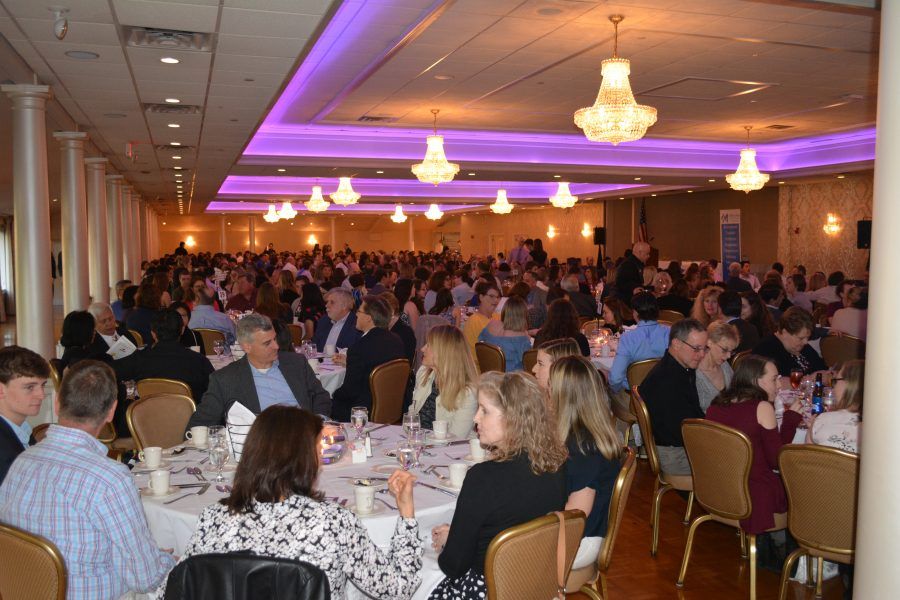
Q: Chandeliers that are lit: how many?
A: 11